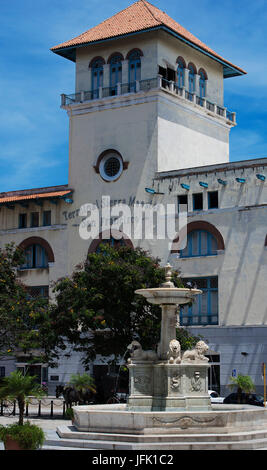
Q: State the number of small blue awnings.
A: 6